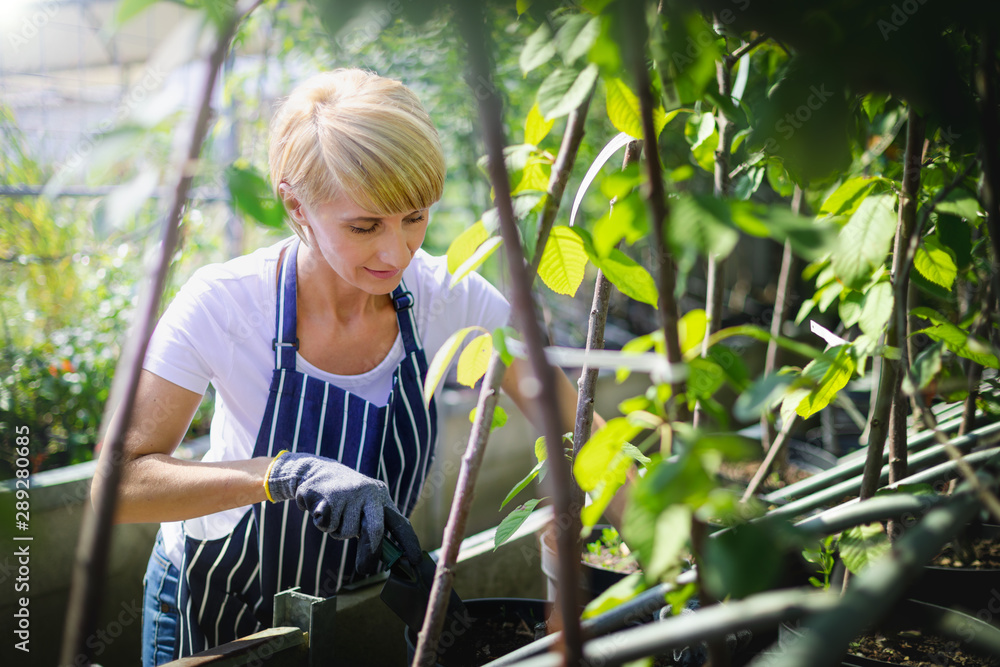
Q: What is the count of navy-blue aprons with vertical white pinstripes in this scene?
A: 1